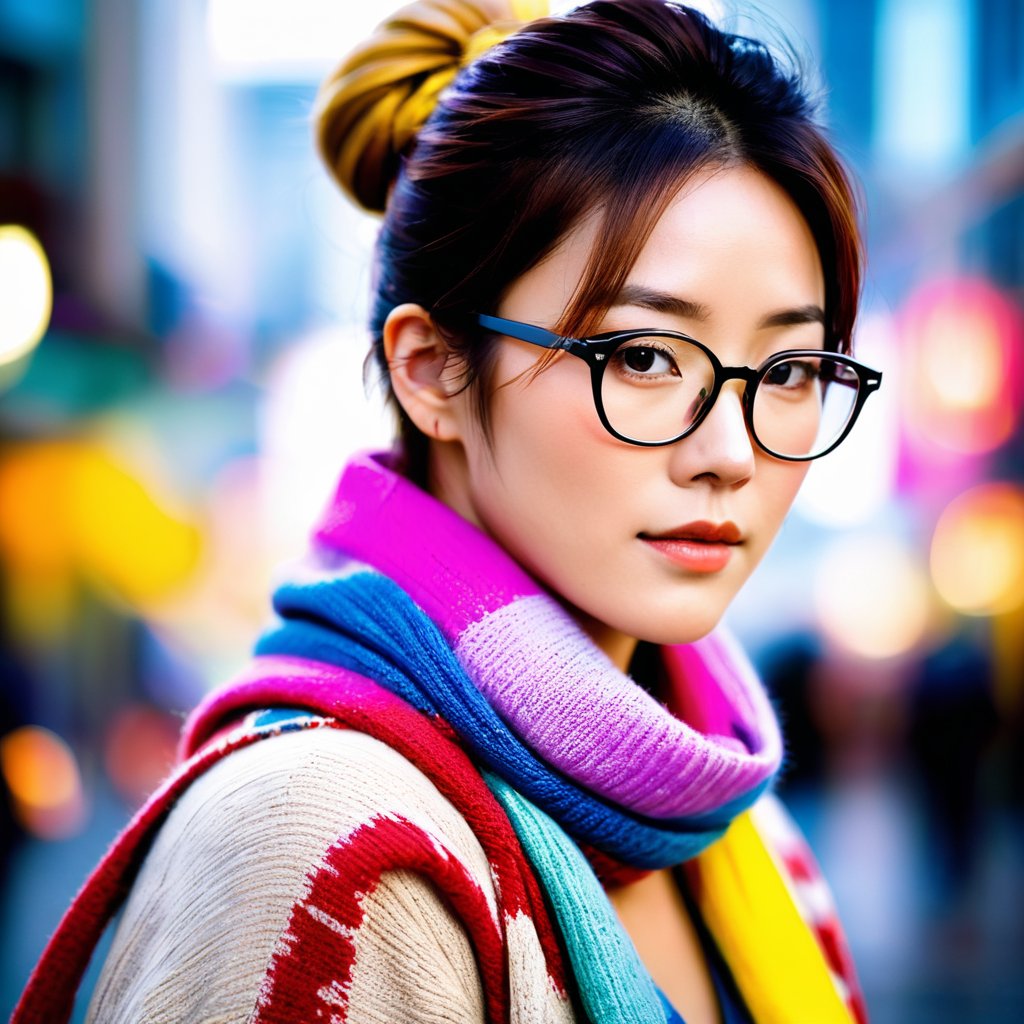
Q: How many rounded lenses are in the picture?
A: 2